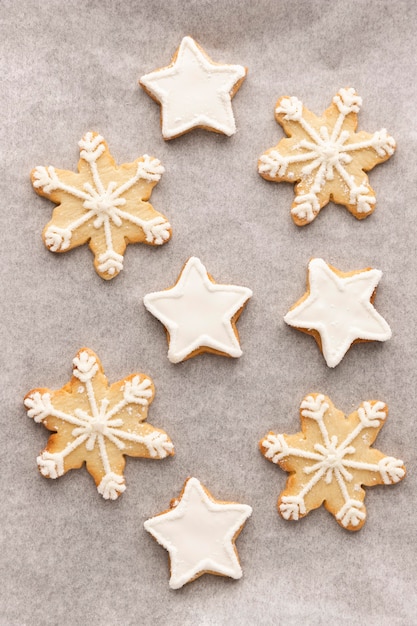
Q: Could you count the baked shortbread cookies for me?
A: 8